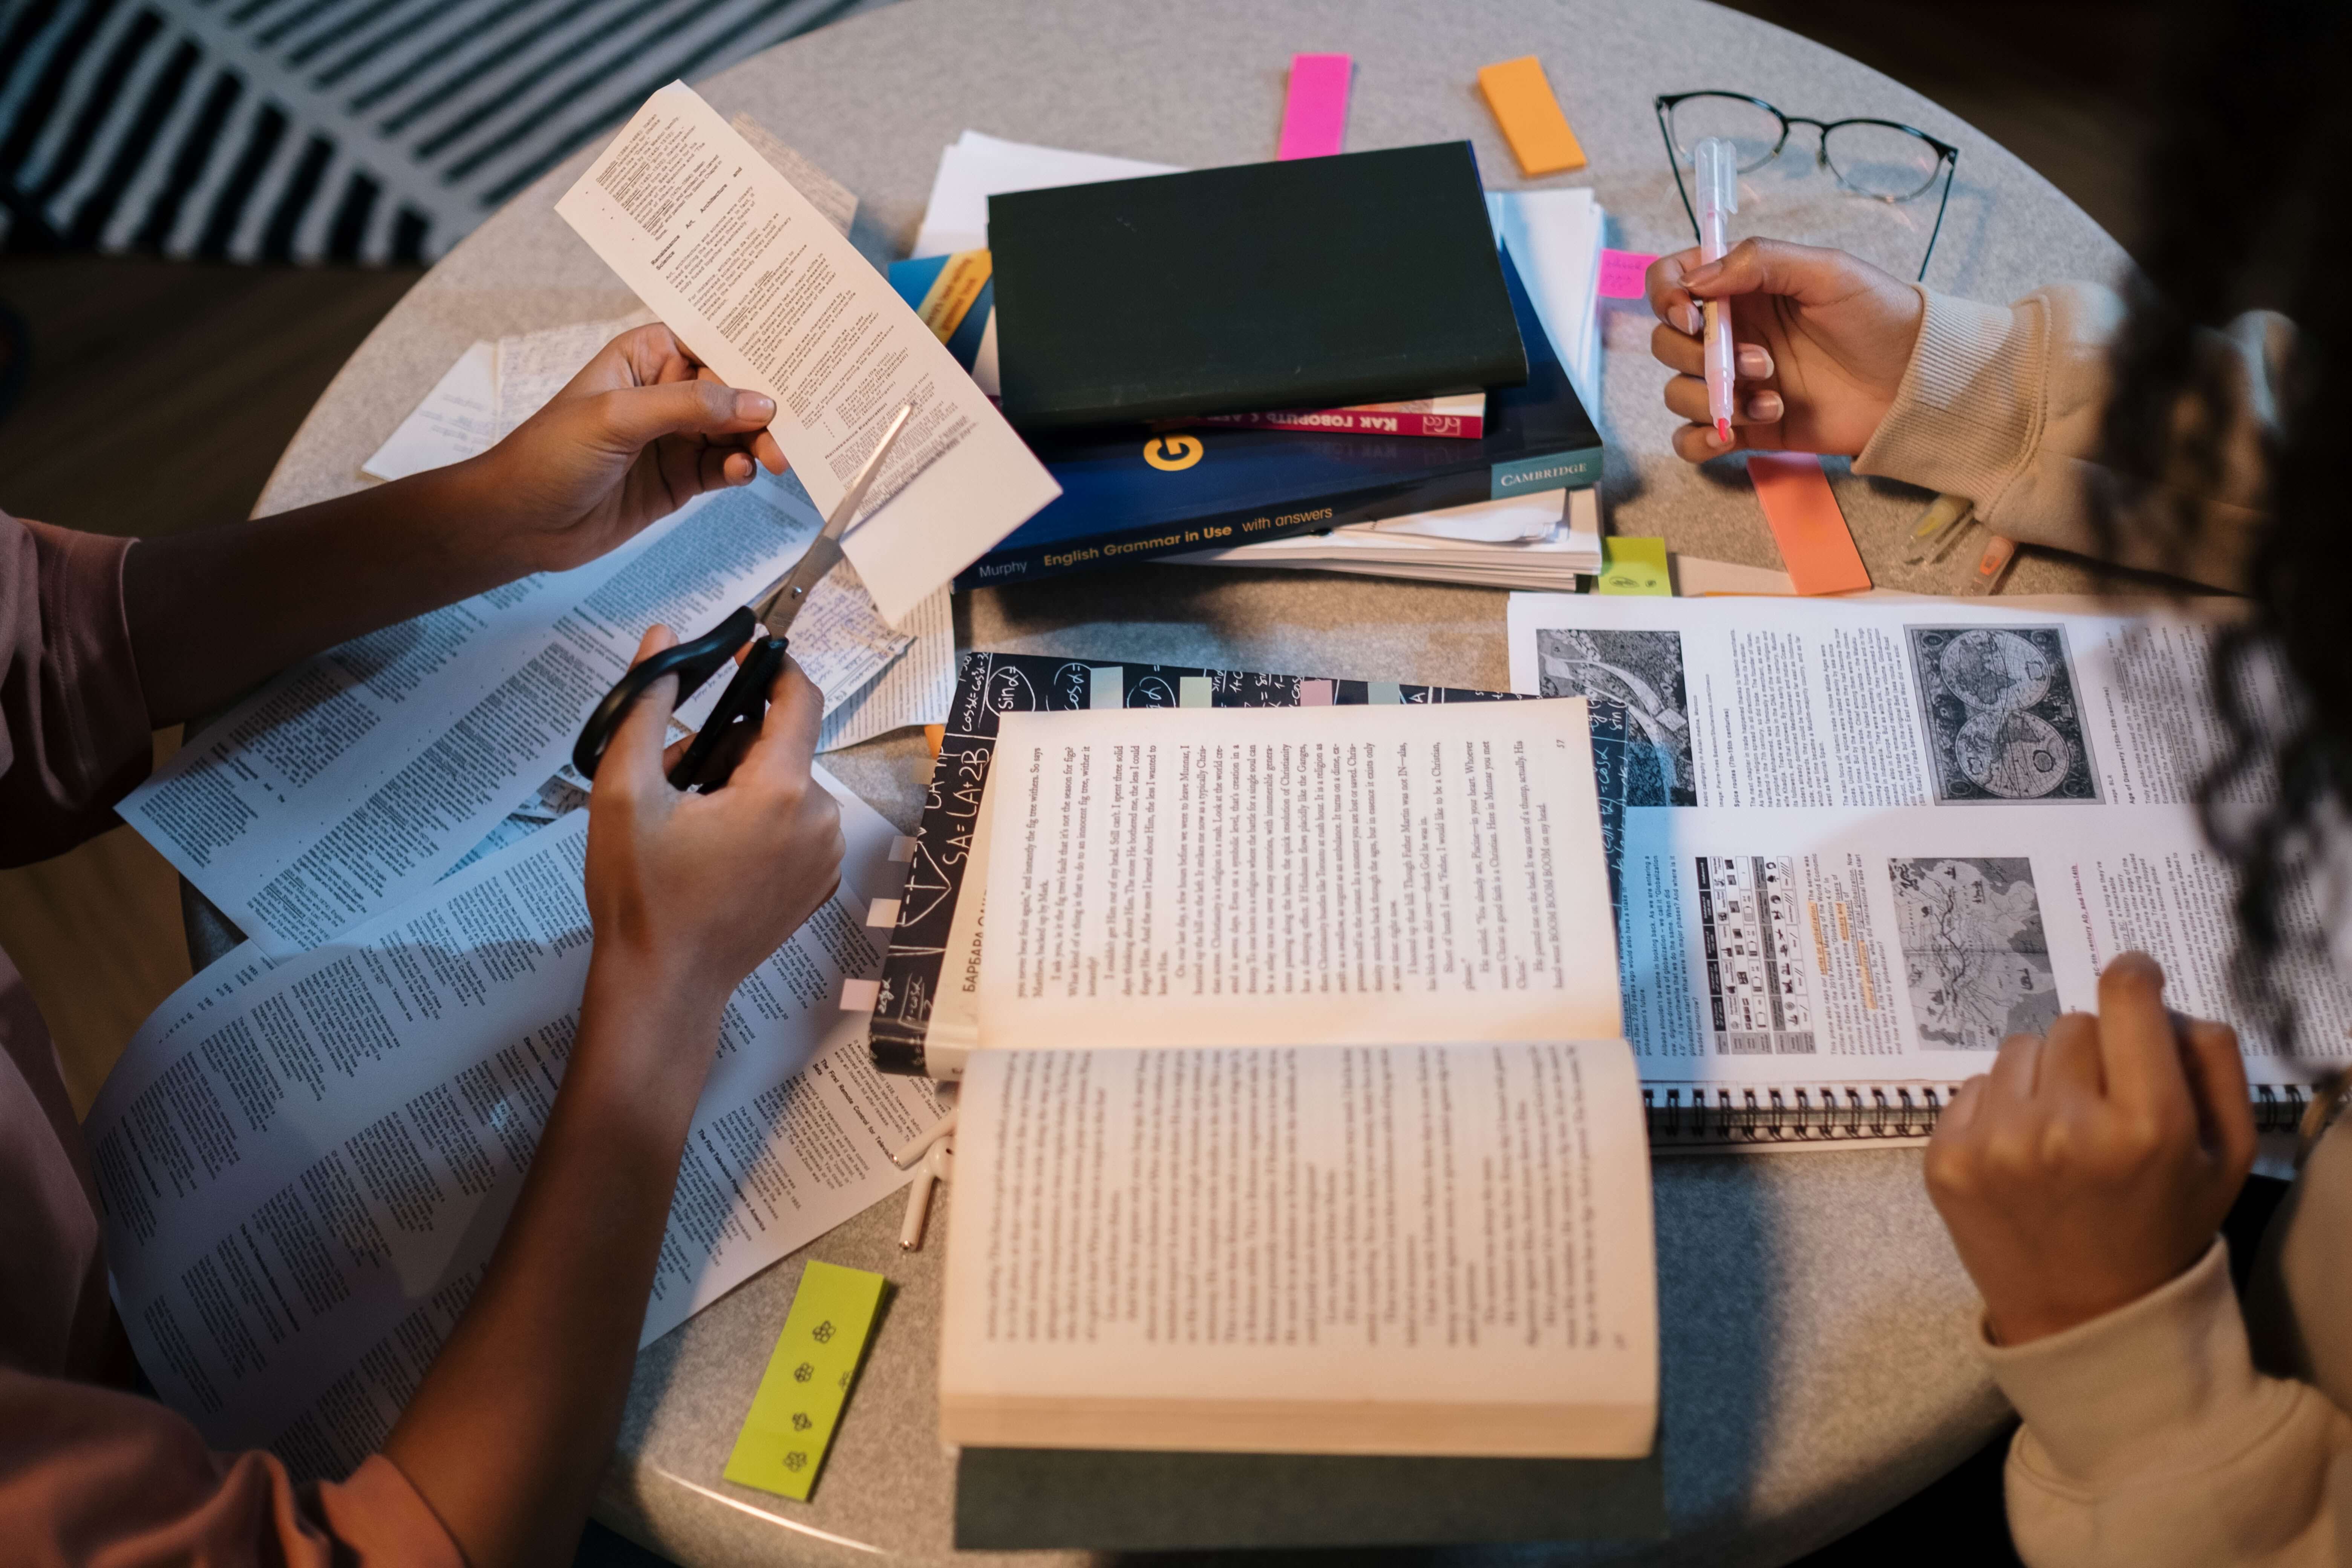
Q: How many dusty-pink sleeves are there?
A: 2